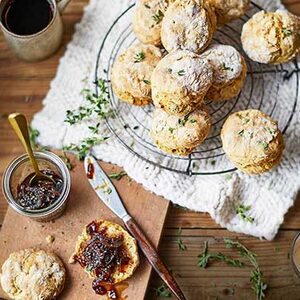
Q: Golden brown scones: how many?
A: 11